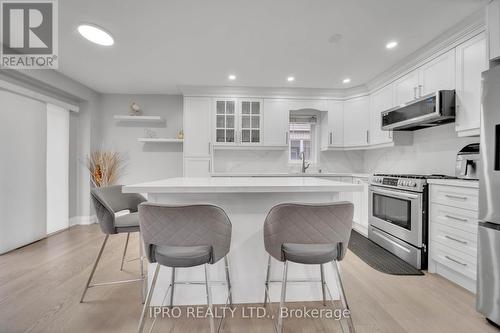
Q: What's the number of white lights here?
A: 5